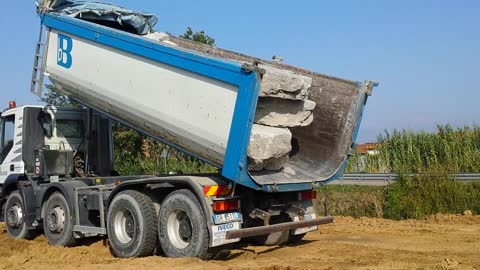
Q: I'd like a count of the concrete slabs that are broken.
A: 3